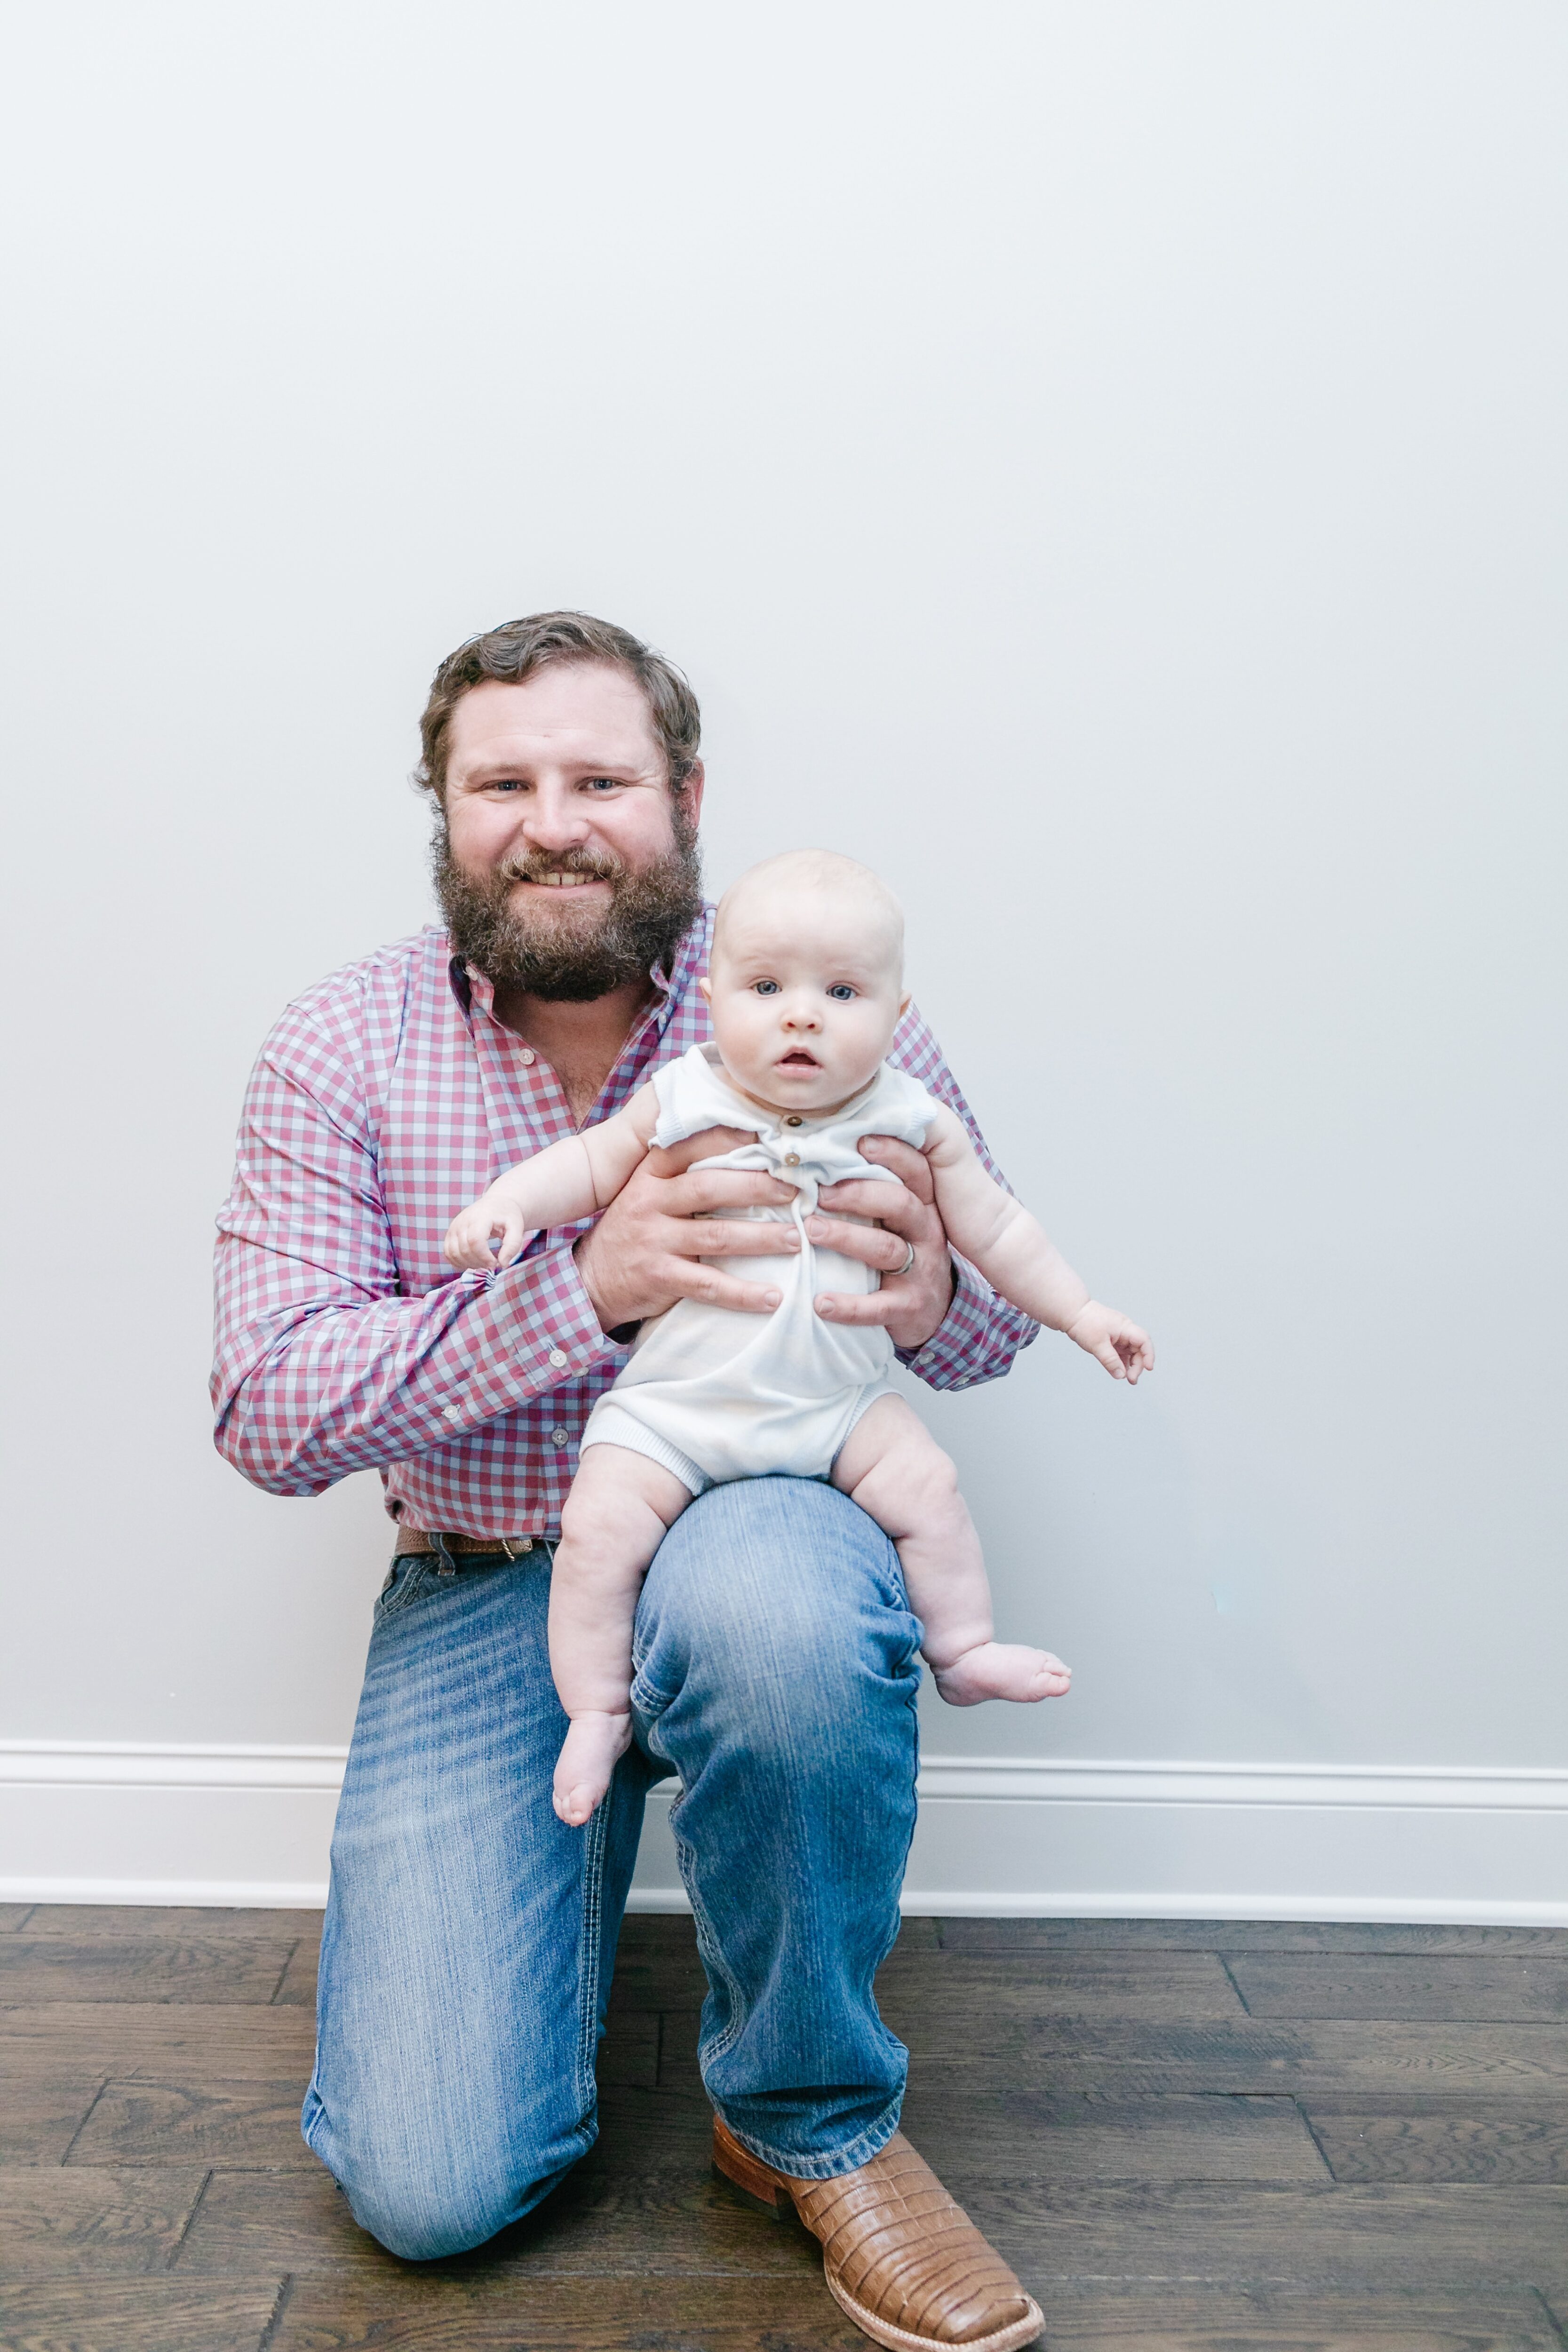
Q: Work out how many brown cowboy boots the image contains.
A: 1